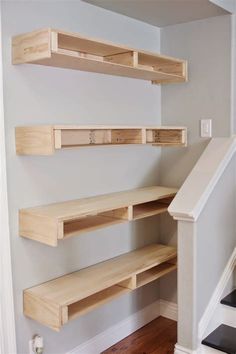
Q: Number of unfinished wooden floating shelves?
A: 4